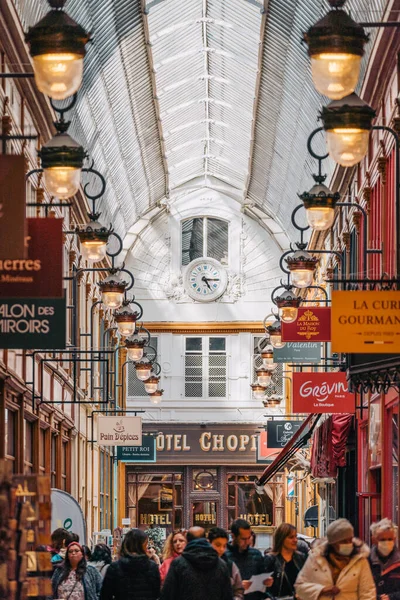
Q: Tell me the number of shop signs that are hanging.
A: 11